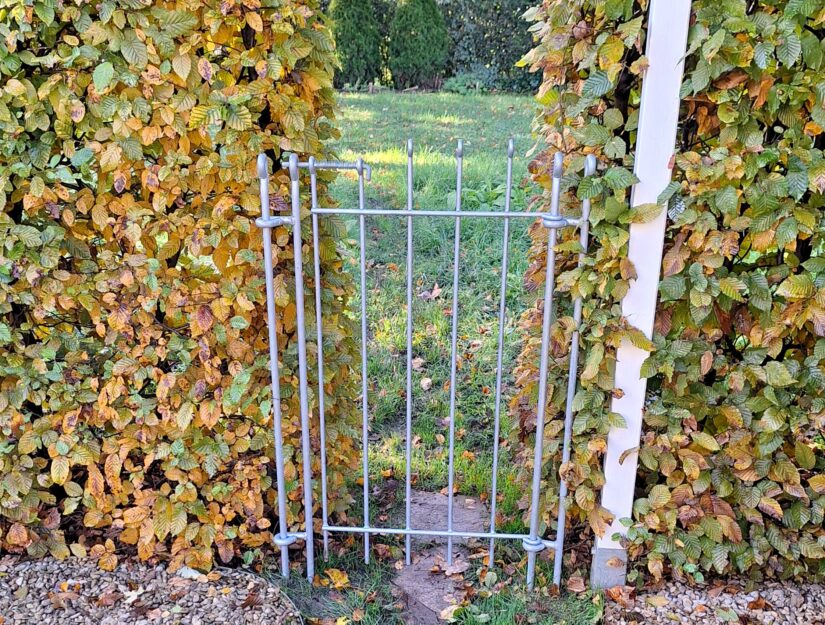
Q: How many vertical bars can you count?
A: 9